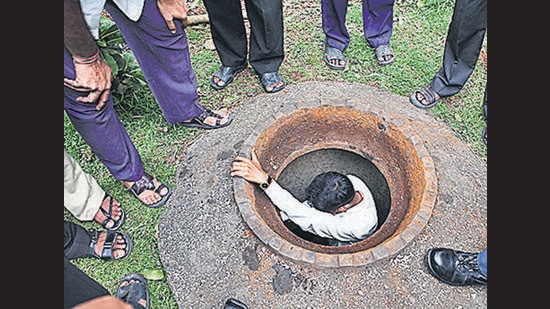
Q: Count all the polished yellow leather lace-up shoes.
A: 0